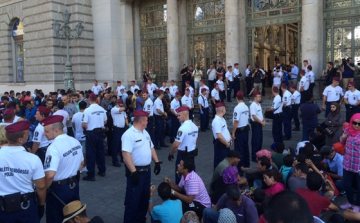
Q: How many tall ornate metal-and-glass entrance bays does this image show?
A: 4